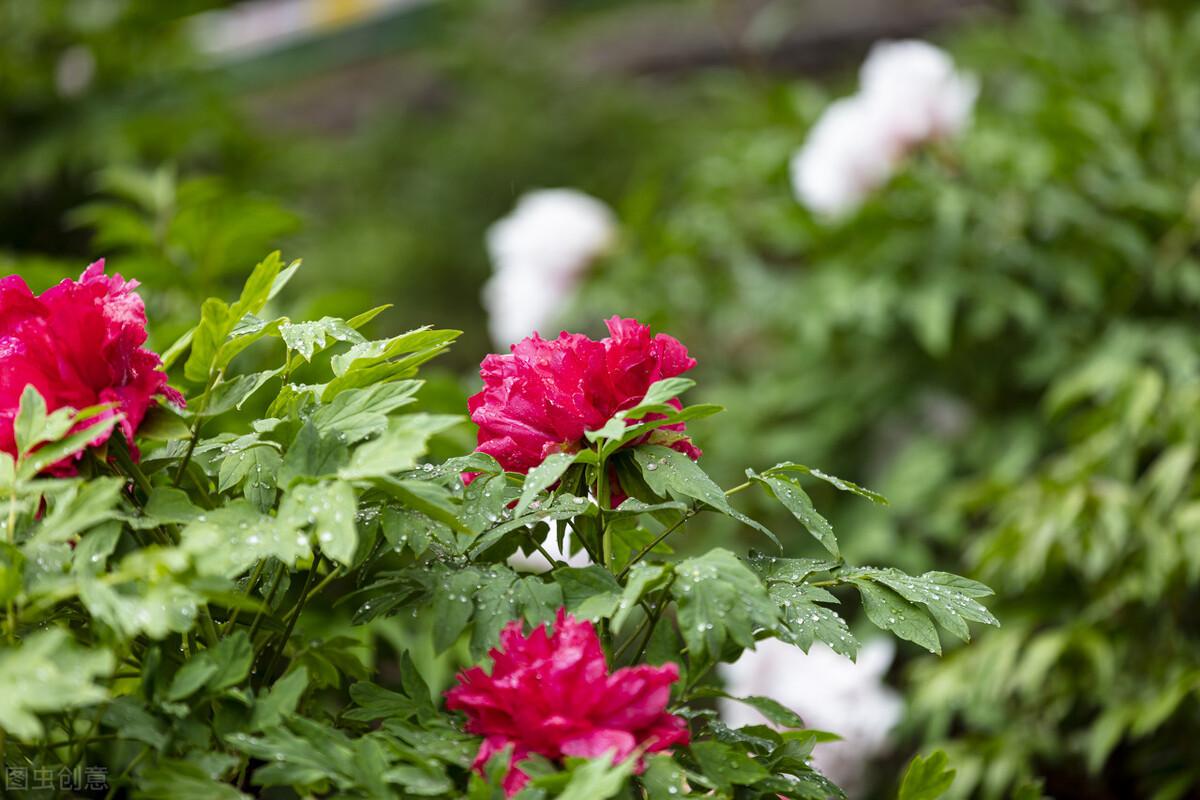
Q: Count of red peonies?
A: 3